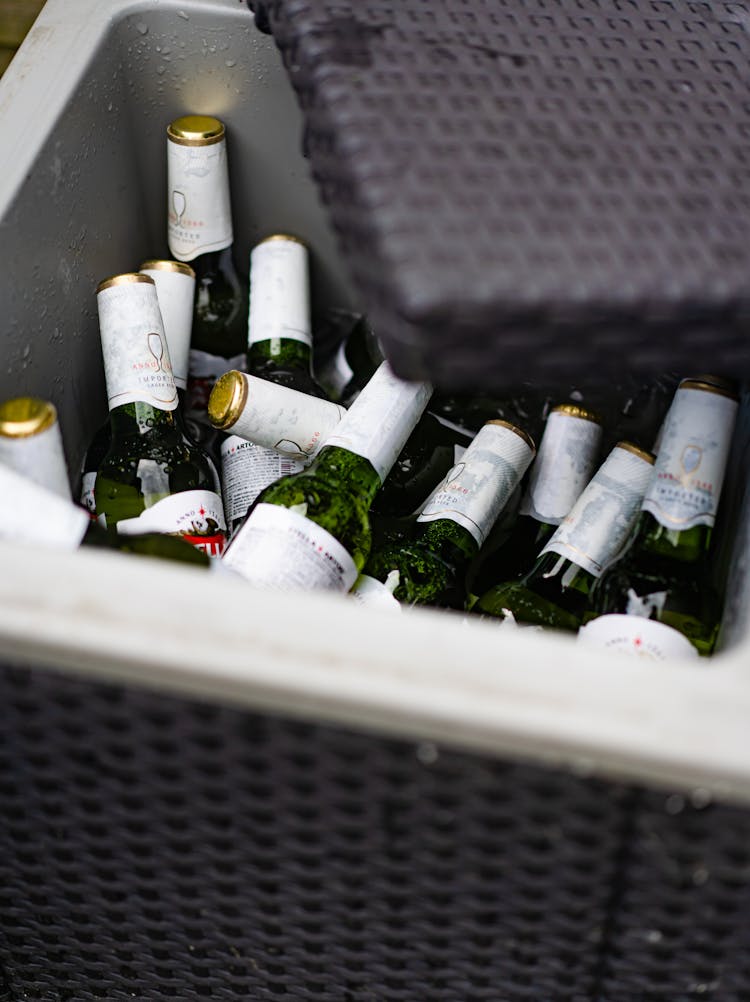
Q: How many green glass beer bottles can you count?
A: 12